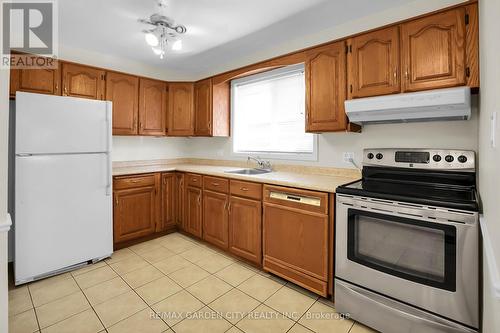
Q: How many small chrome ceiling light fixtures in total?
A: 1